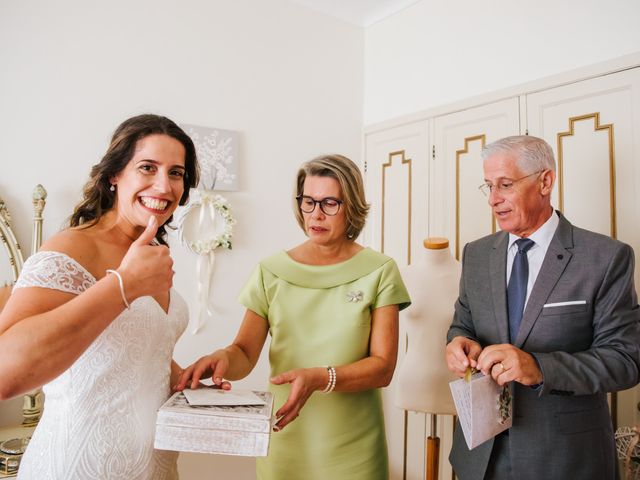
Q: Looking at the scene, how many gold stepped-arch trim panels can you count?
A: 3